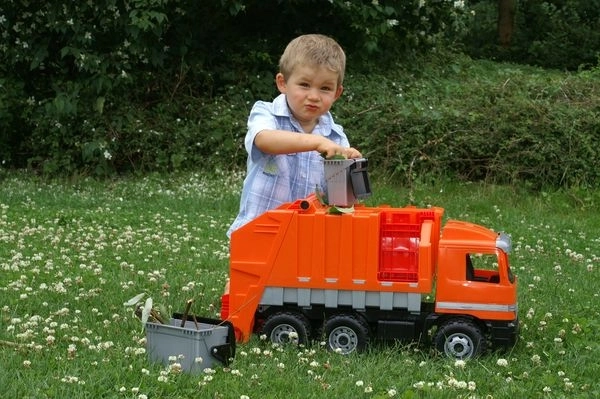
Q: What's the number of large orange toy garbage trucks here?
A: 1